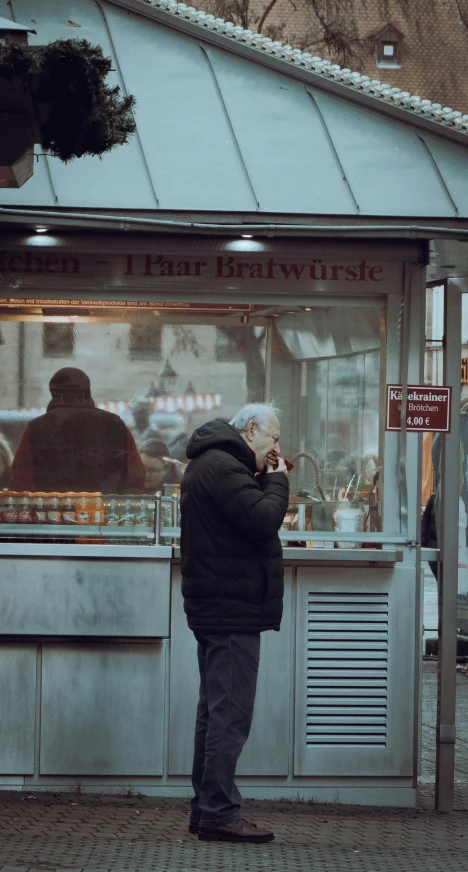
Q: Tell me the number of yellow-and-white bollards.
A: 0